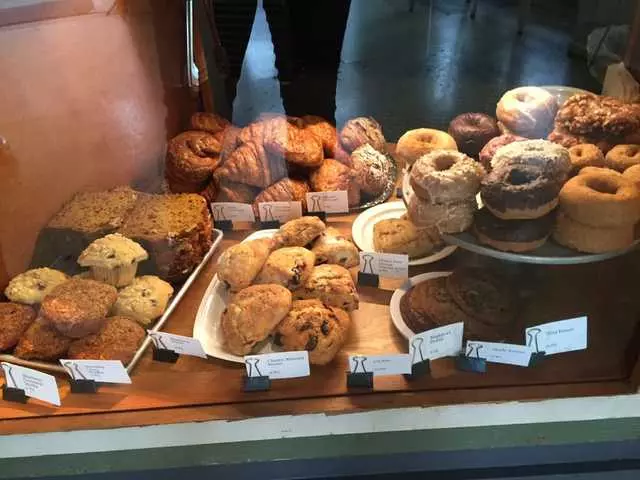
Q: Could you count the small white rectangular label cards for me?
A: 12